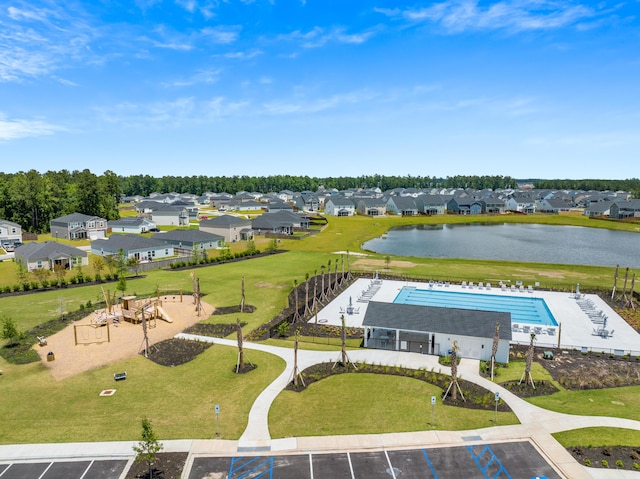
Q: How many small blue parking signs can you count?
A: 3